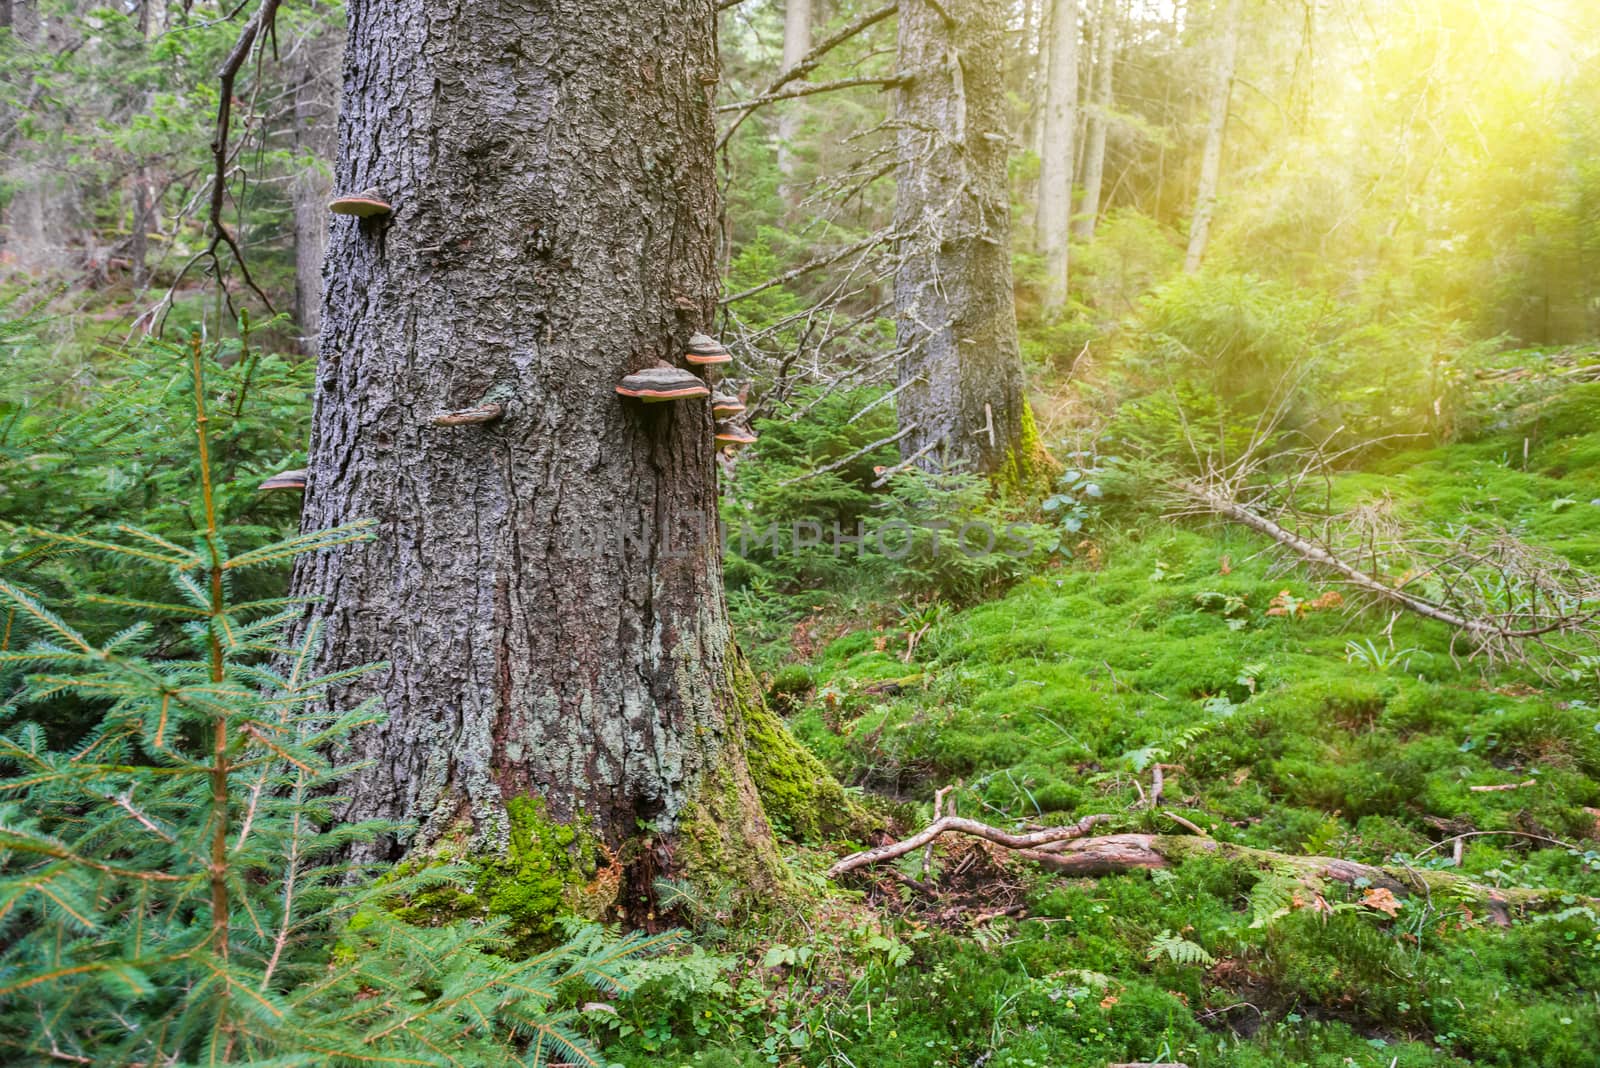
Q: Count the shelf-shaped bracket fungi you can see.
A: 7